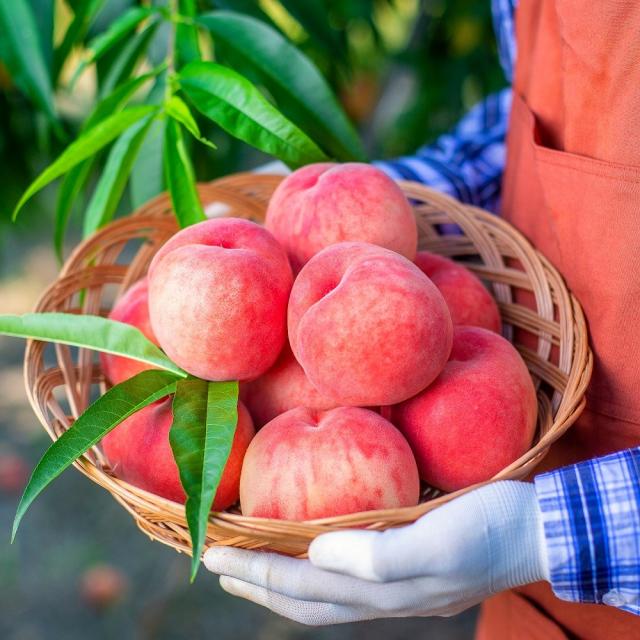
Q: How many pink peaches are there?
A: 9